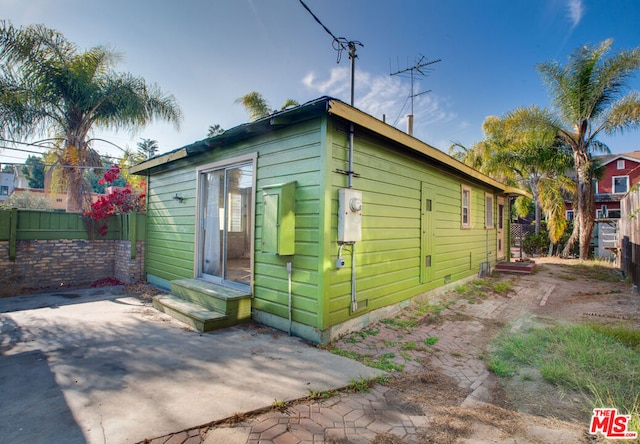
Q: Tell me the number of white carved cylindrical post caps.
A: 0